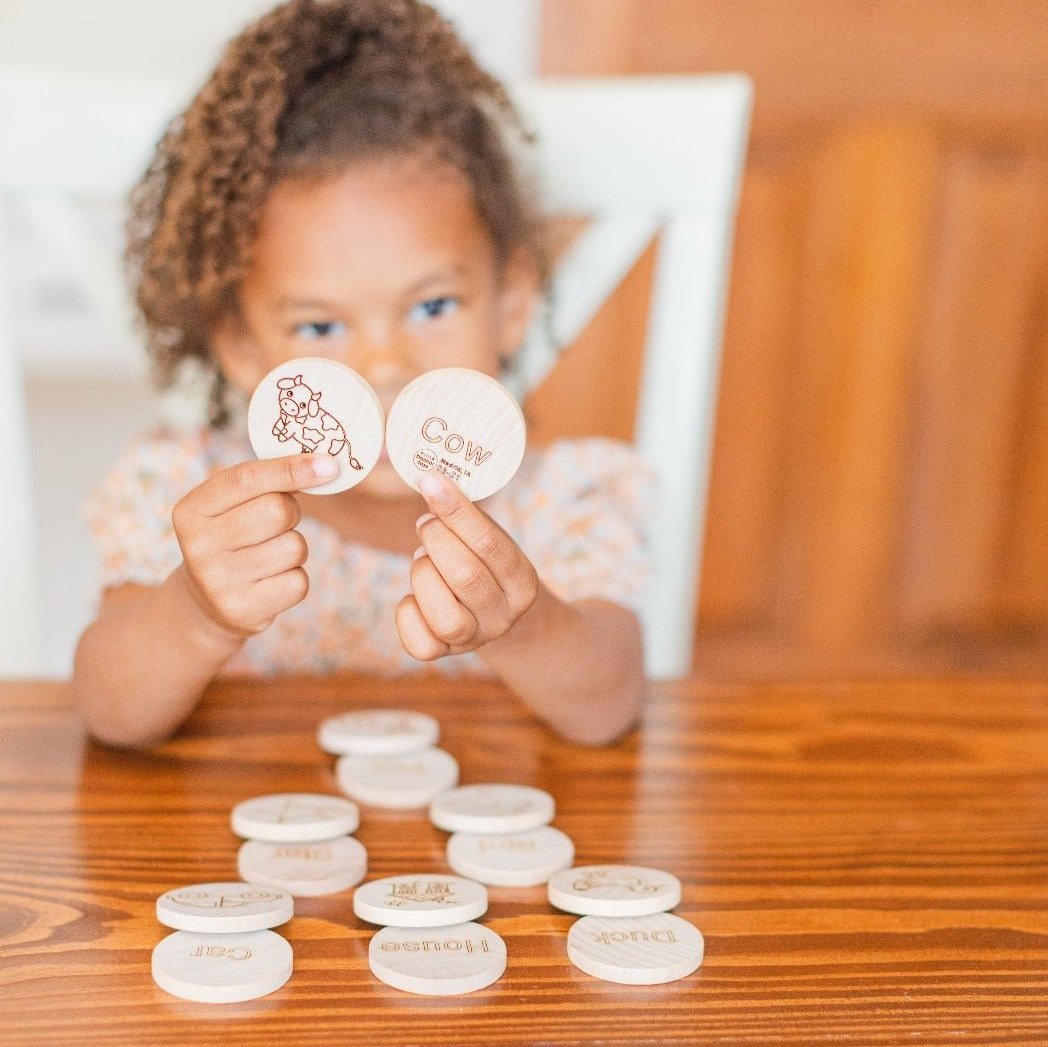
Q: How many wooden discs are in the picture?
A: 14